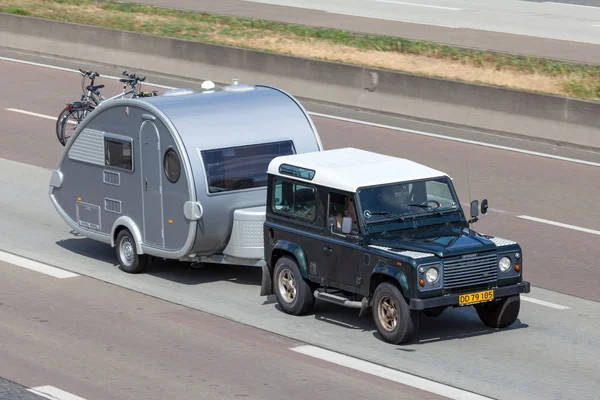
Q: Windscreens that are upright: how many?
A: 1